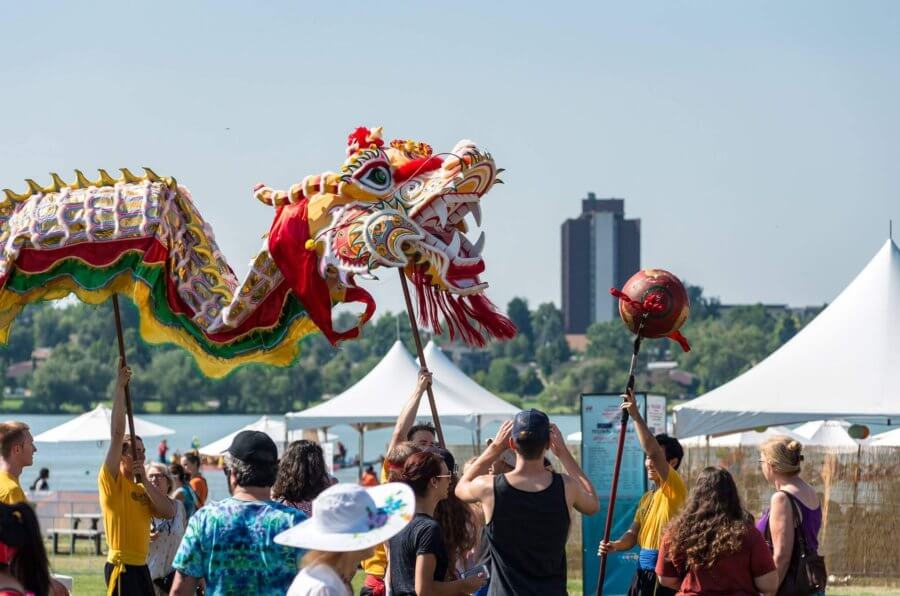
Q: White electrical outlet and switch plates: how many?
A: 0